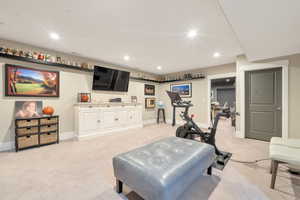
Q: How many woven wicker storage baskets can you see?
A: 6